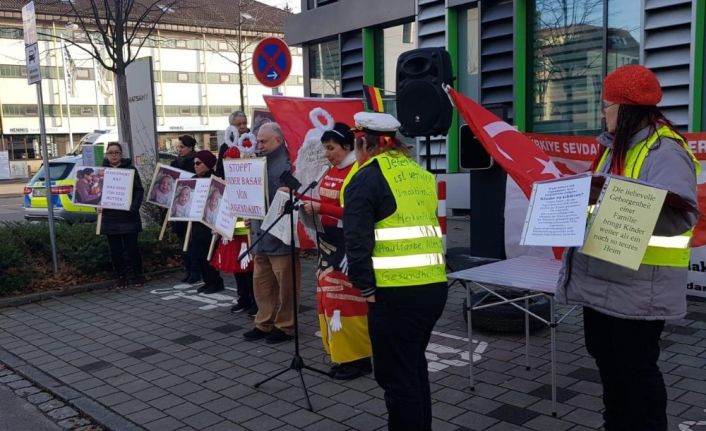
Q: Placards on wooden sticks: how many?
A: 5